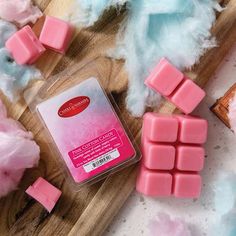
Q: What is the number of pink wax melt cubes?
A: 11